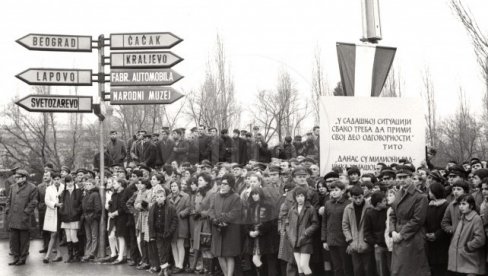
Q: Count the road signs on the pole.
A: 7